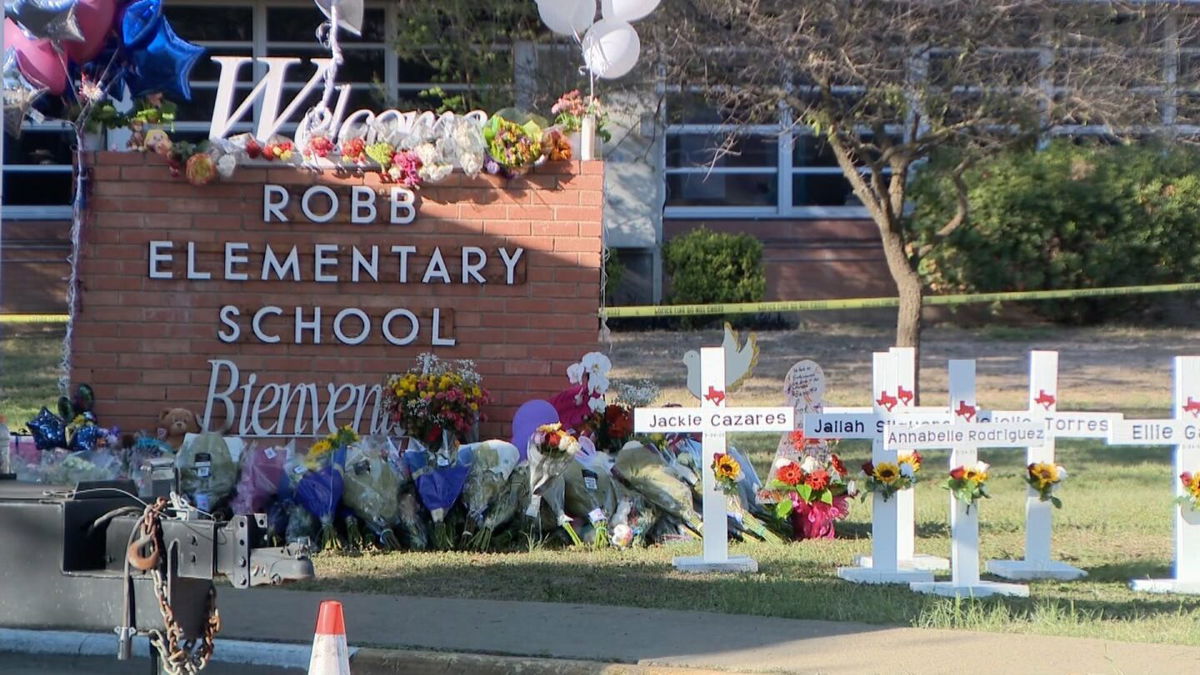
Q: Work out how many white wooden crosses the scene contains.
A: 6